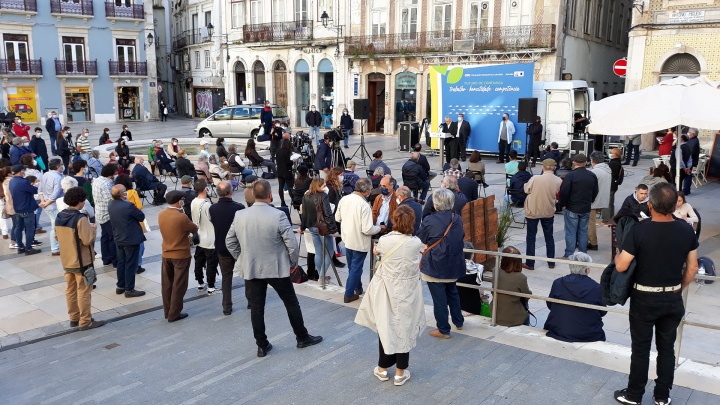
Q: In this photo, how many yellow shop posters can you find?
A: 1